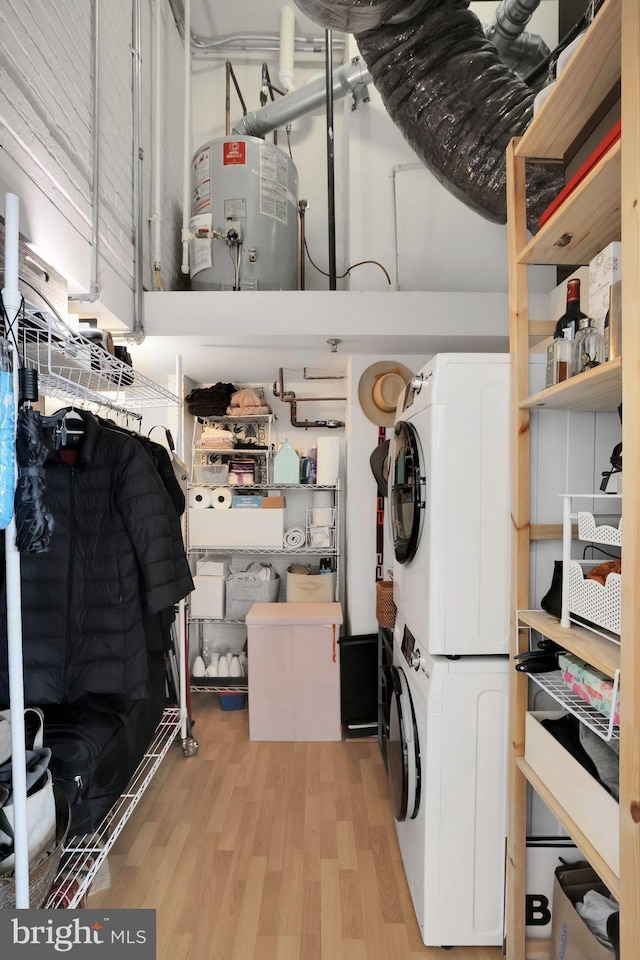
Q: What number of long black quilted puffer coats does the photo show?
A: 1